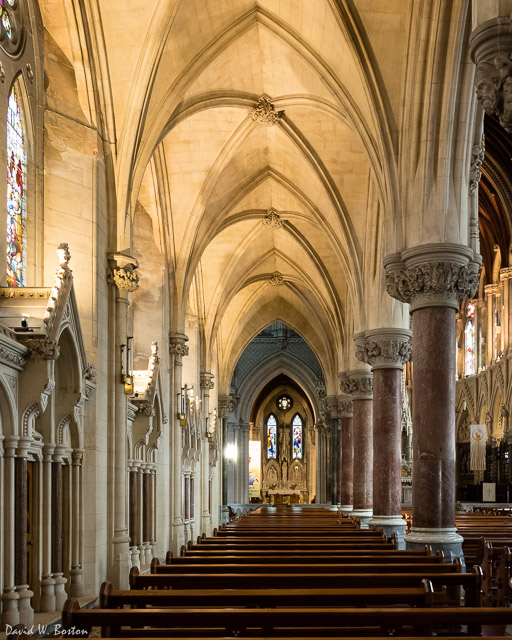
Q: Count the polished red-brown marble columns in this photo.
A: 4